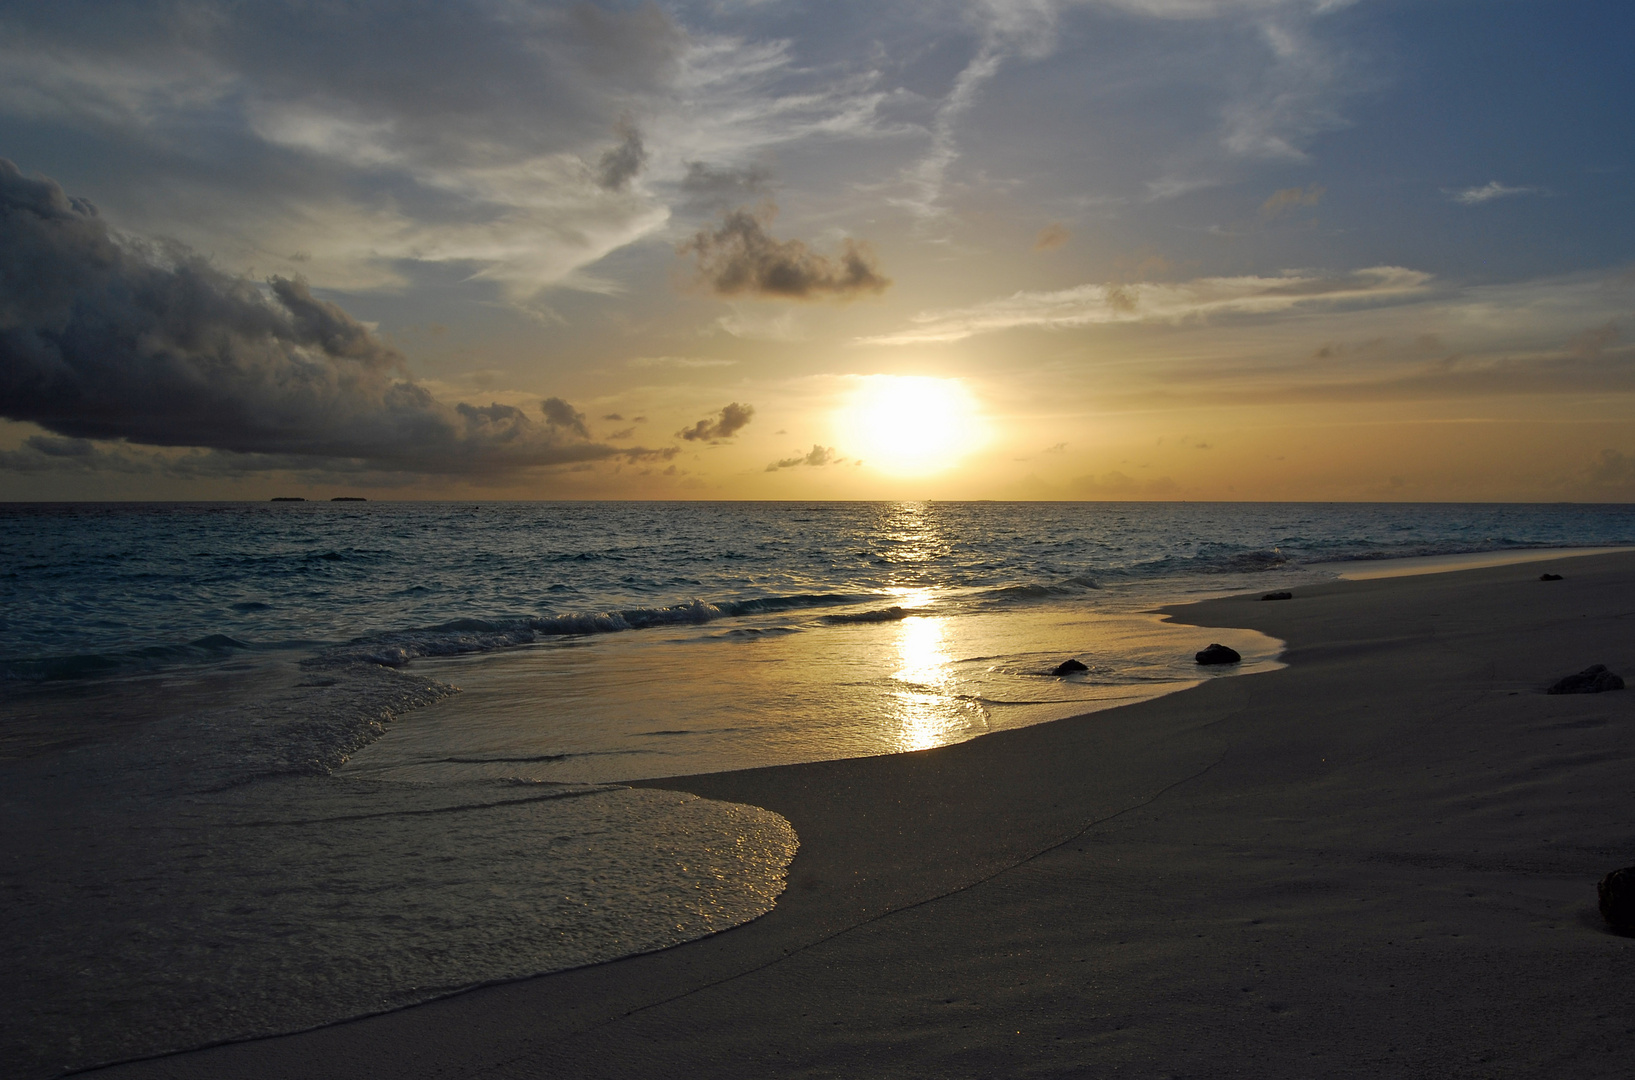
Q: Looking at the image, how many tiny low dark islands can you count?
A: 2